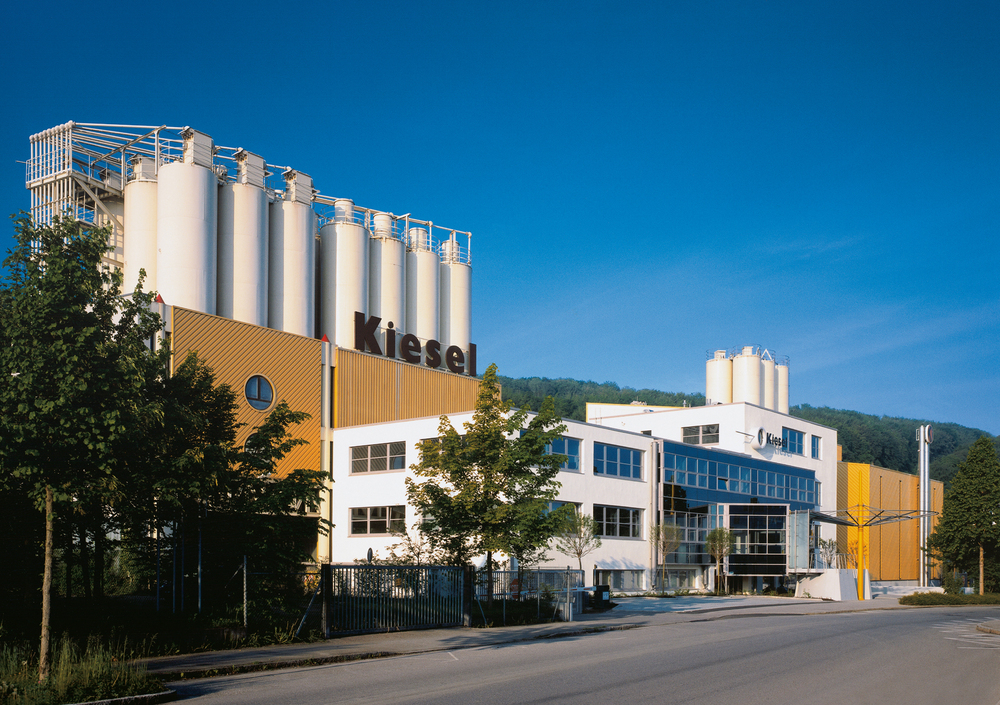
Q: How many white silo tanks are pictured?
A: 12